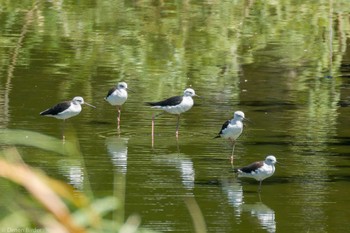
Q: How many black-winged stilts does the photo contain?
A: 5